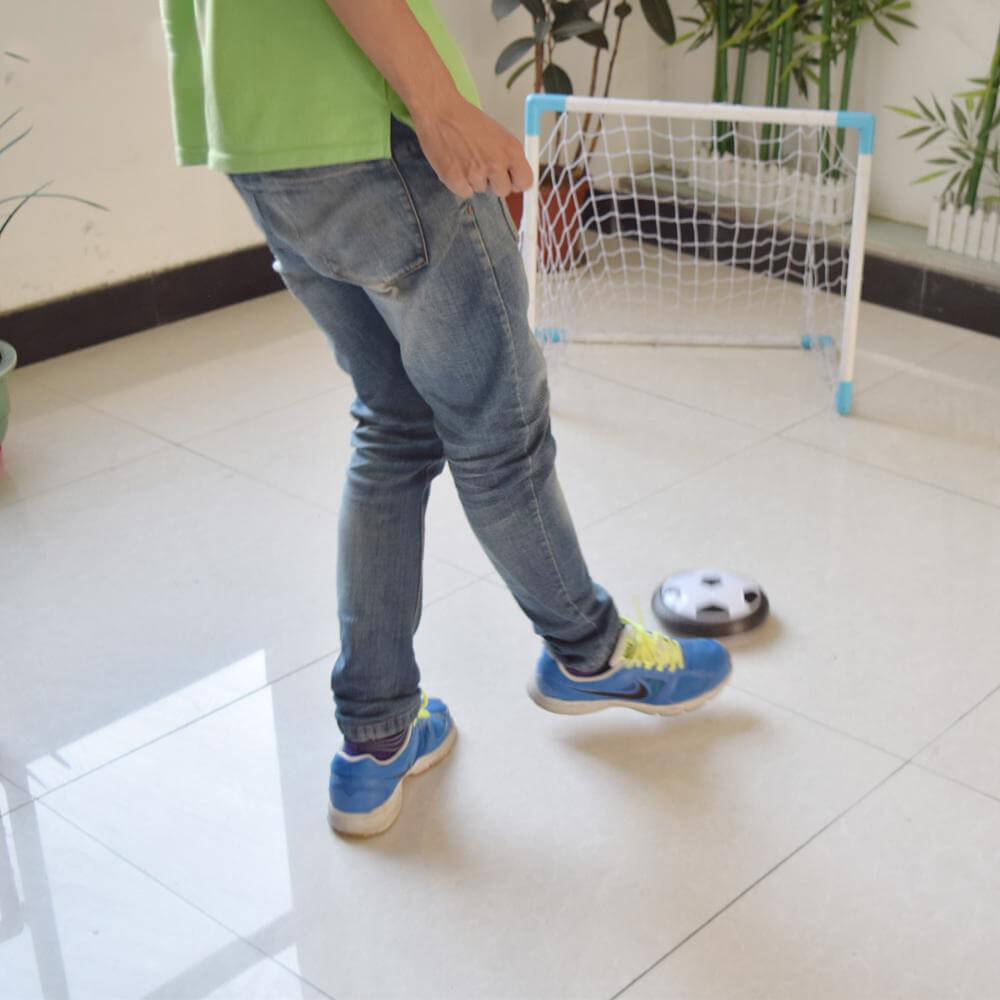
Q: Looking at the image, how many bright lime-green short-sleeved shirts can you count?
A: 1